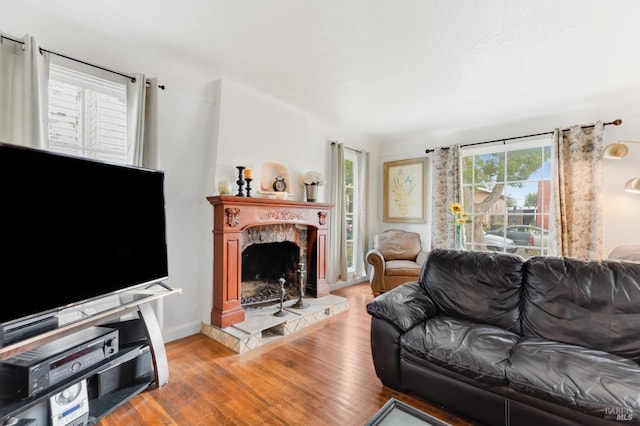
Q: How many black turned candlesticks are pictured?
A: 2